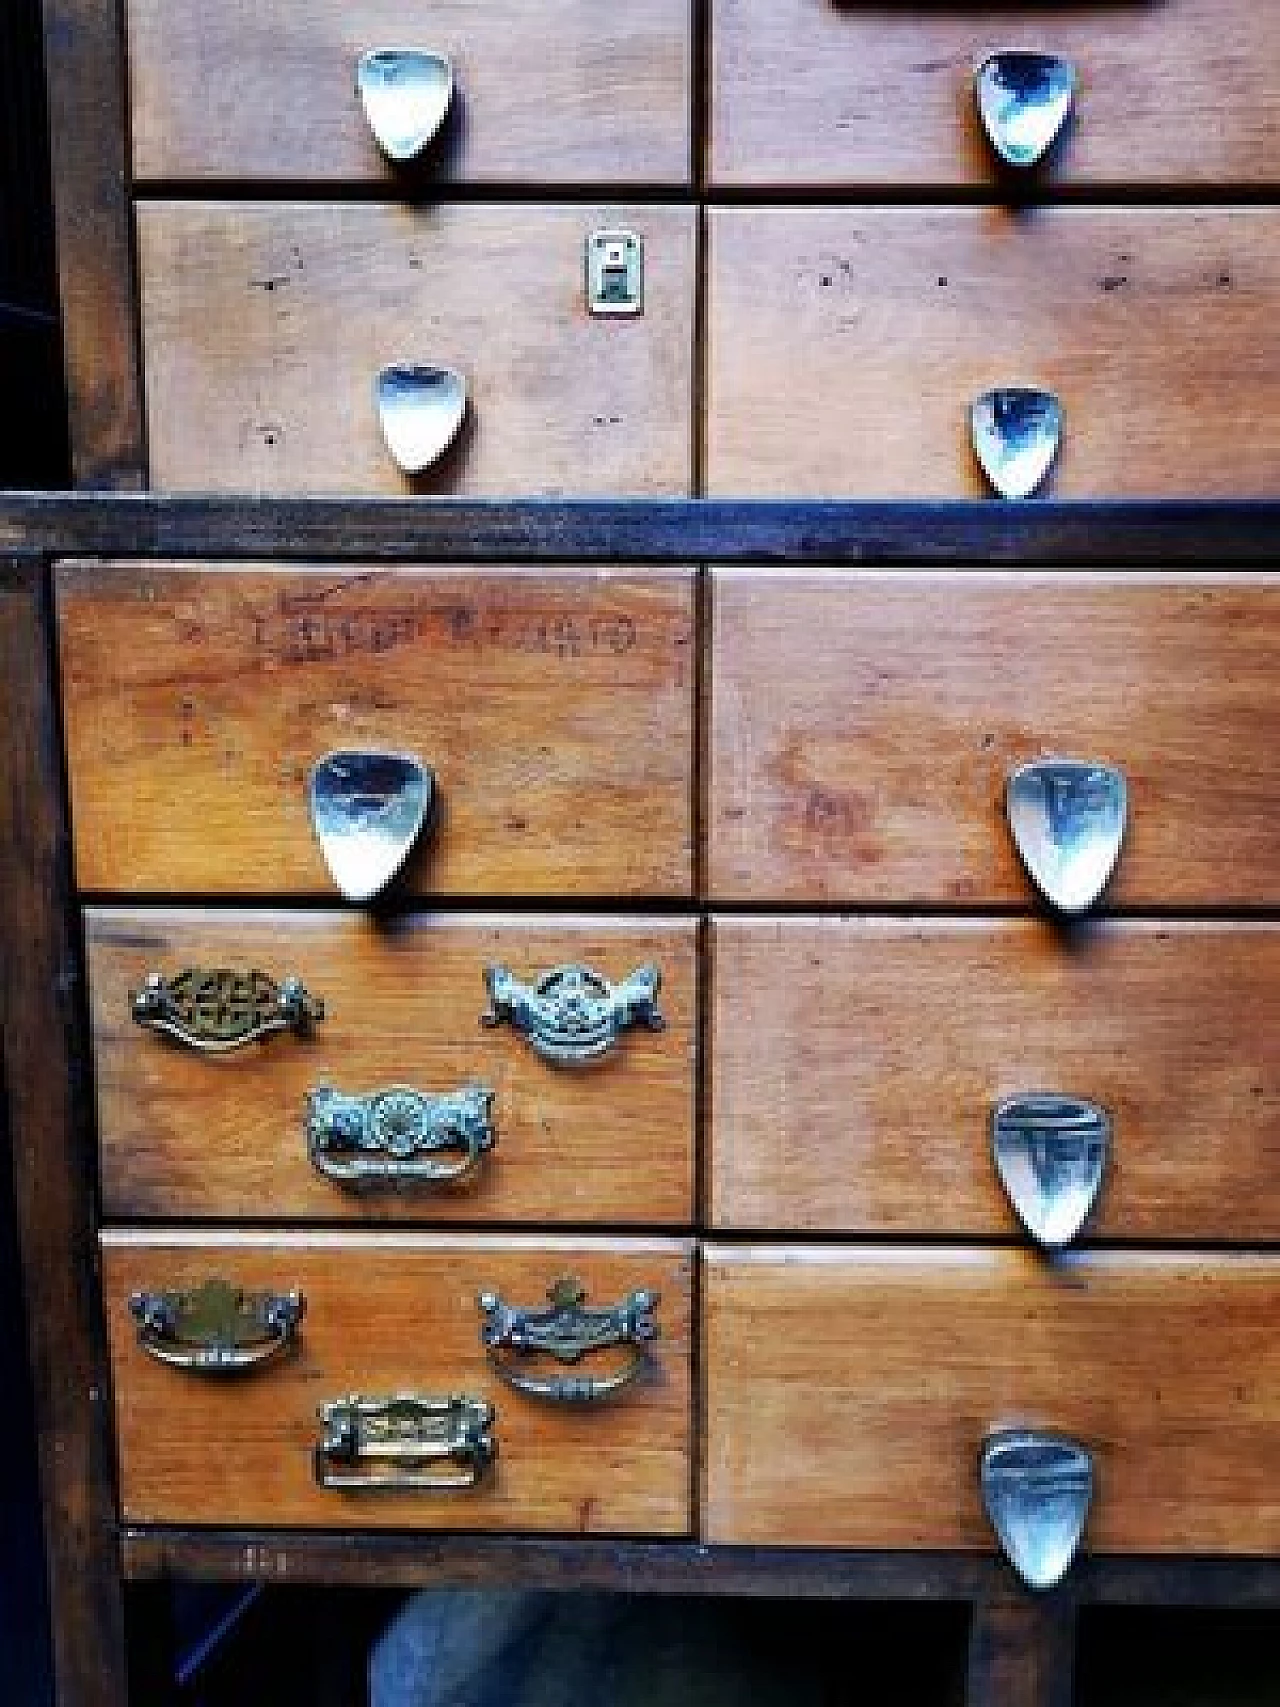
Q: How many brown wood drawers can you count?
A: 10